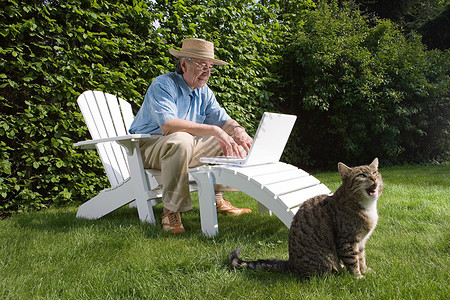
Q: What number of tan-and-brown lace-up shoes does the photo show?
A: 2